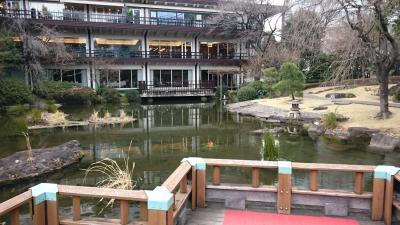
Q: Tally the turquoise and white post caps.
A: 5